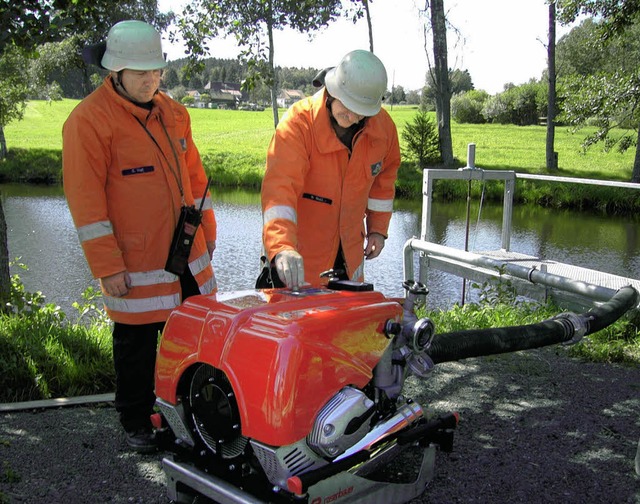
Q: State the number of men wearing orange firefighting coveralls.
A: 2